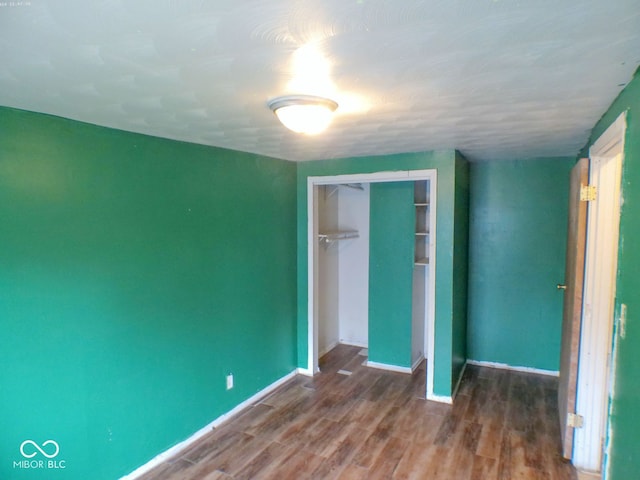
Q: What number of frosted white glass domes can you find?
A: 1